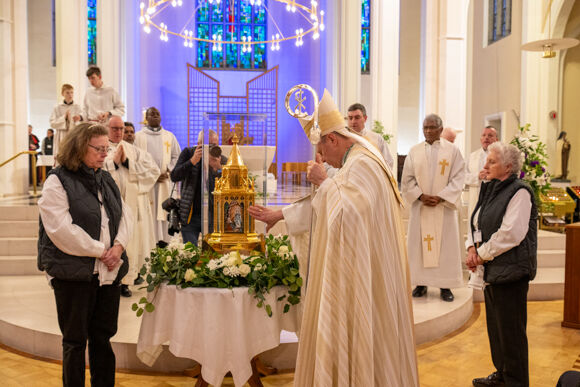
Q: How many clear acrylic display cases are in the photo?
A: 1